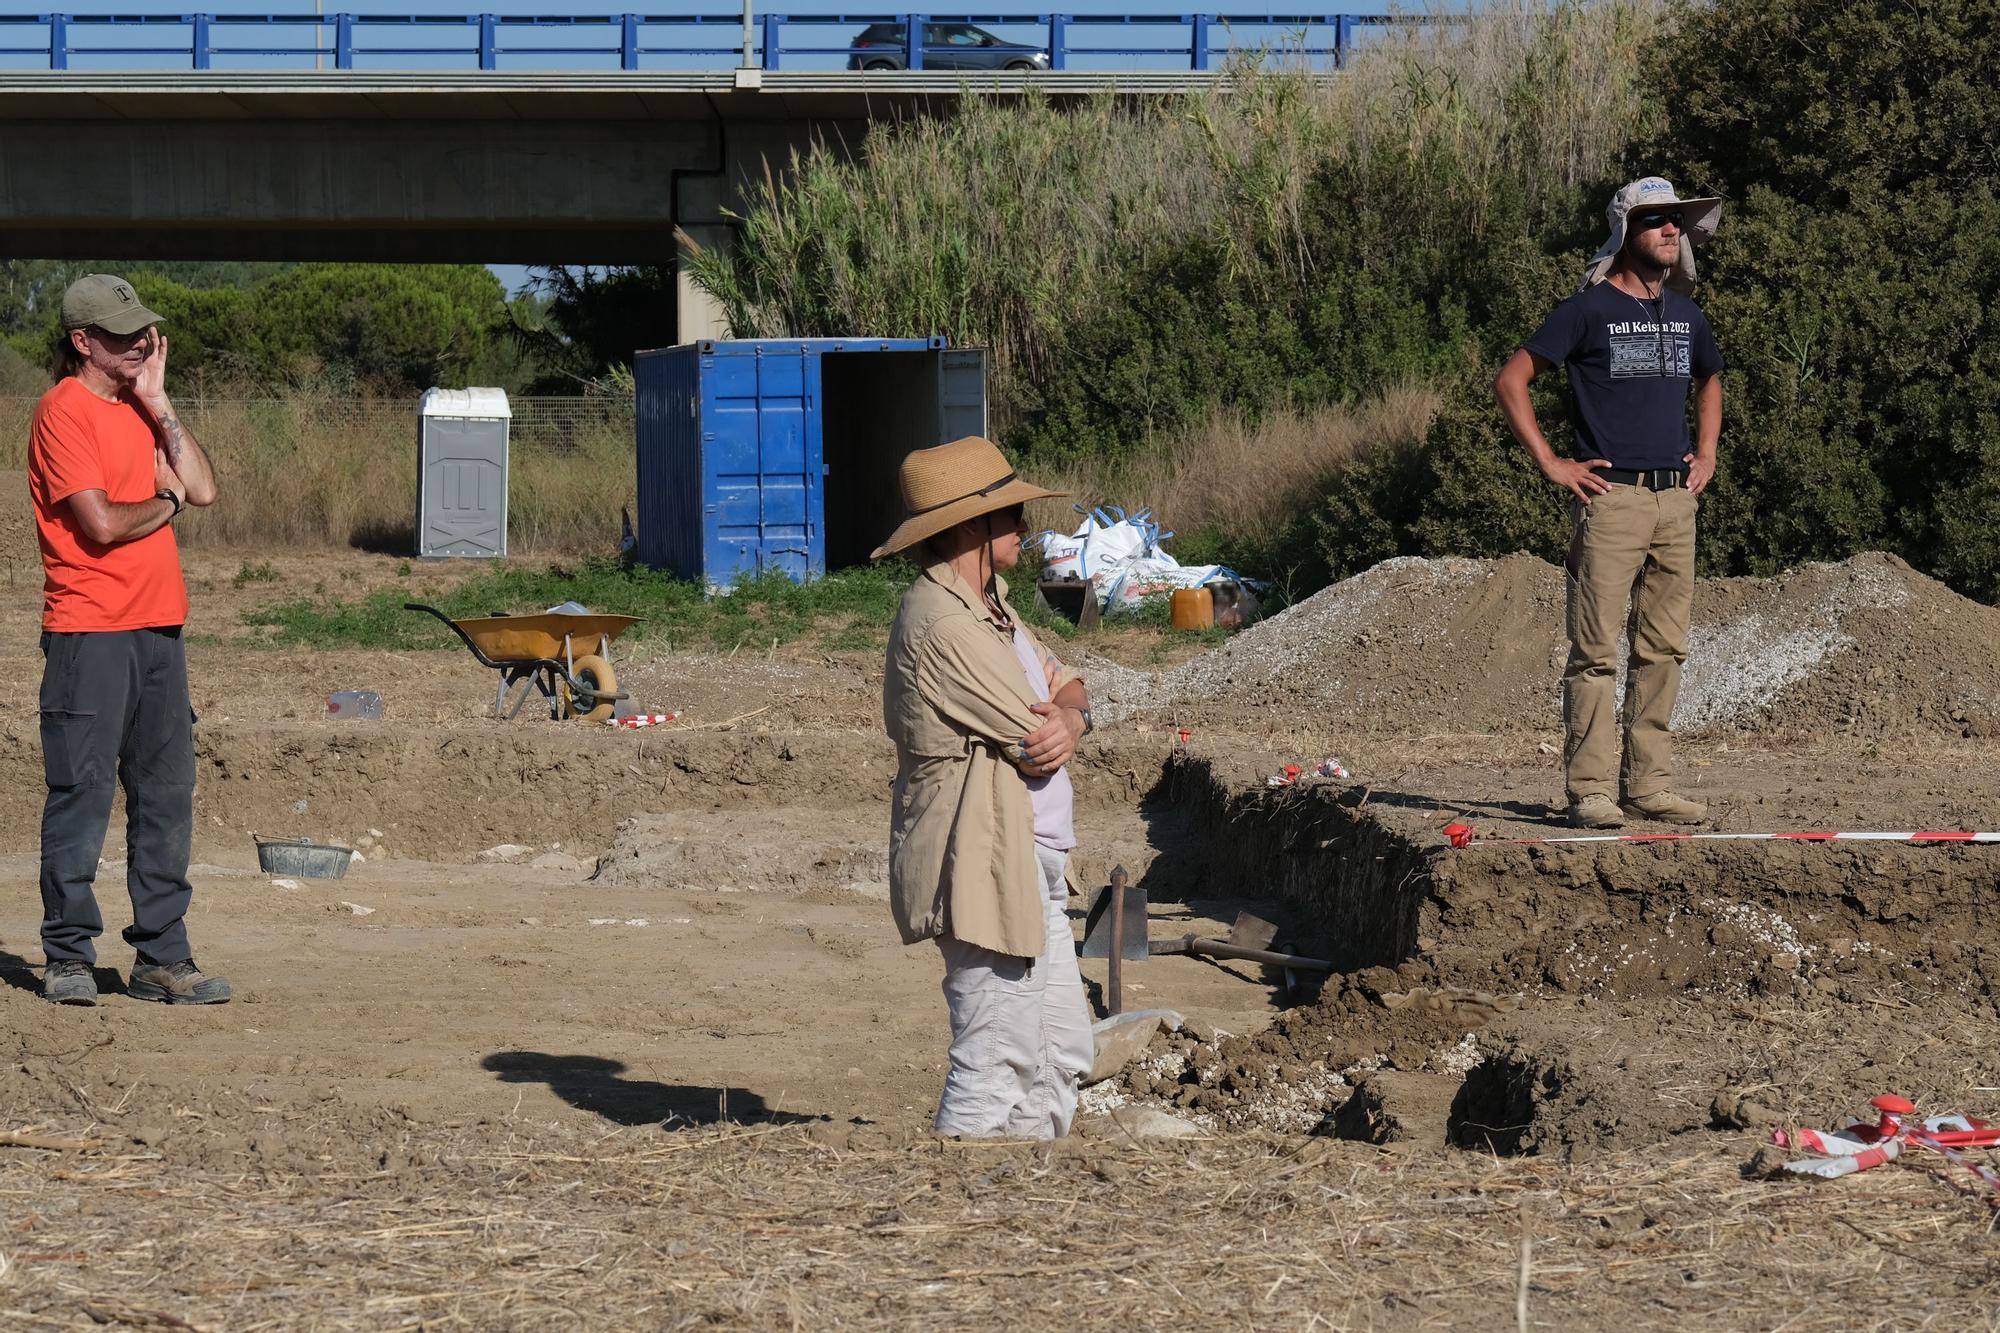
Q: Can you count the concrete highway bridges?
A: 1